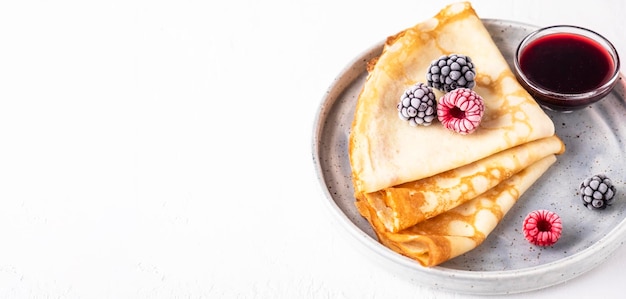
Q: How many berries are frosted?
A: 5